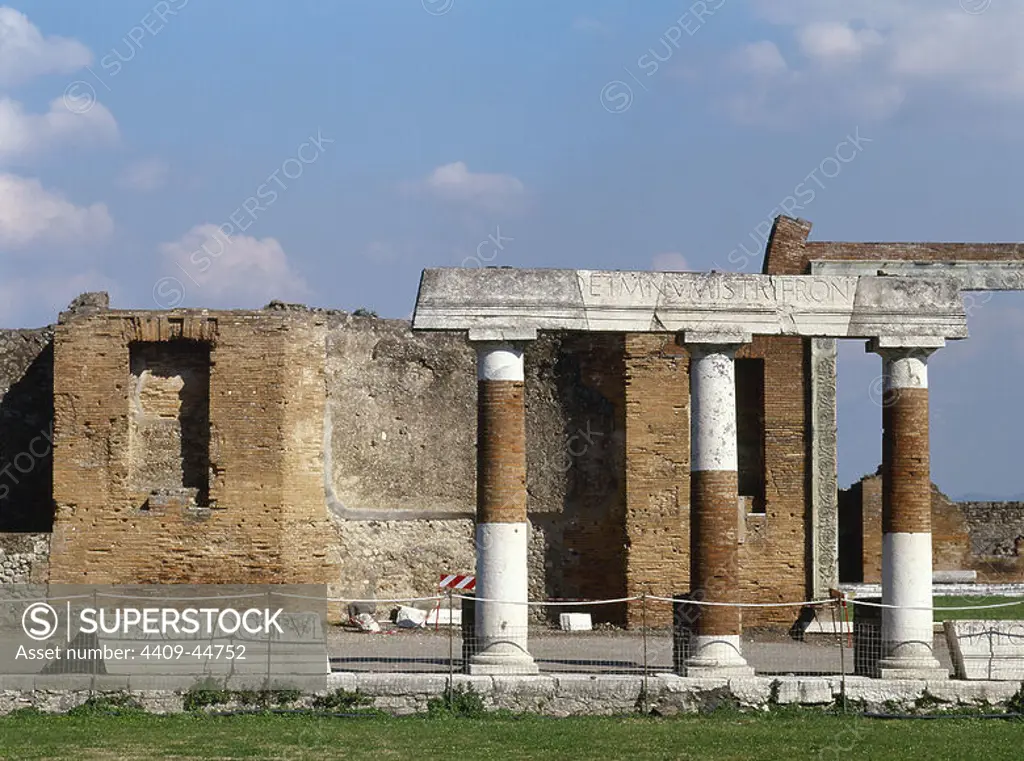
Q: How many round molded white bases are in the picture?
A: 3